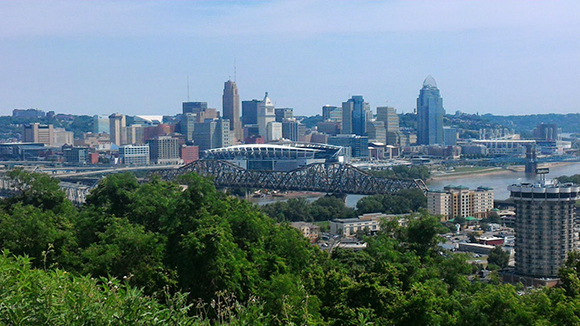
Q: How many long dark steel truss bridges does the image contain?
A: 1